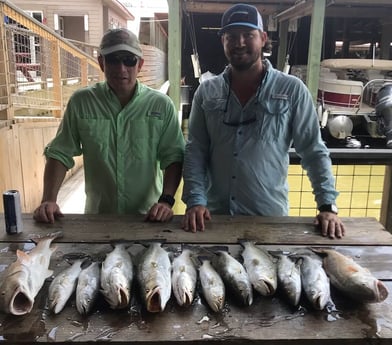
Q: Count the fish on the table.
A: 12